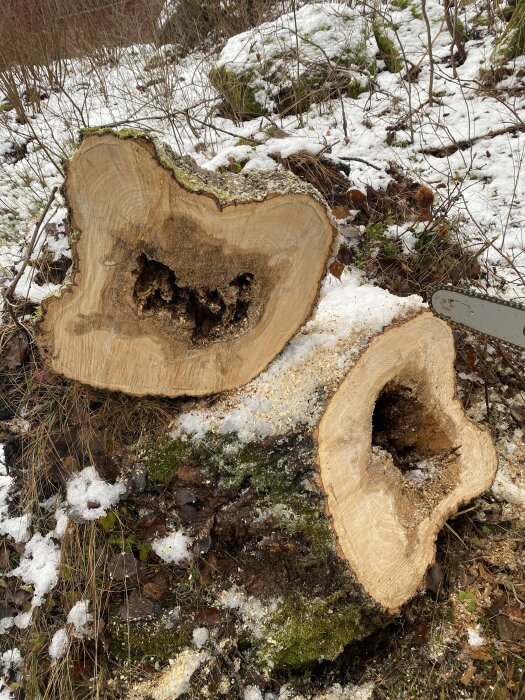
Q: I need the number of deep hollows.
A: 2